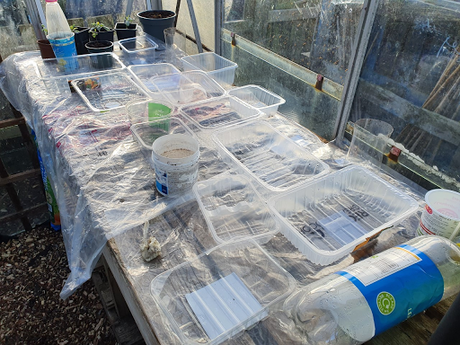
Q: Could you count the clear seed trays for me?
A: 13